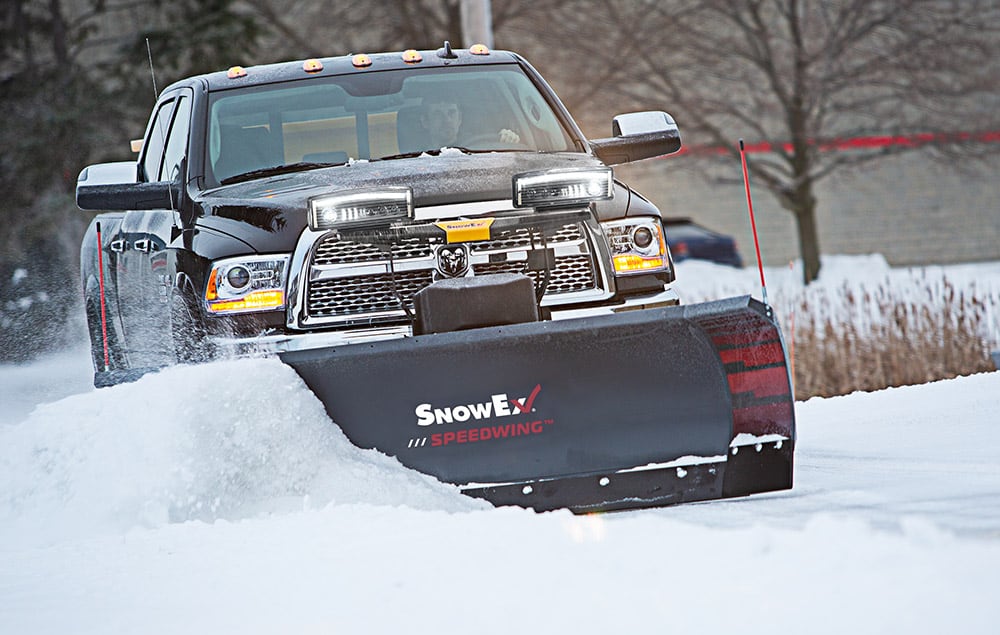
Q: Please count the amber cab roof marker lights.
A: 5